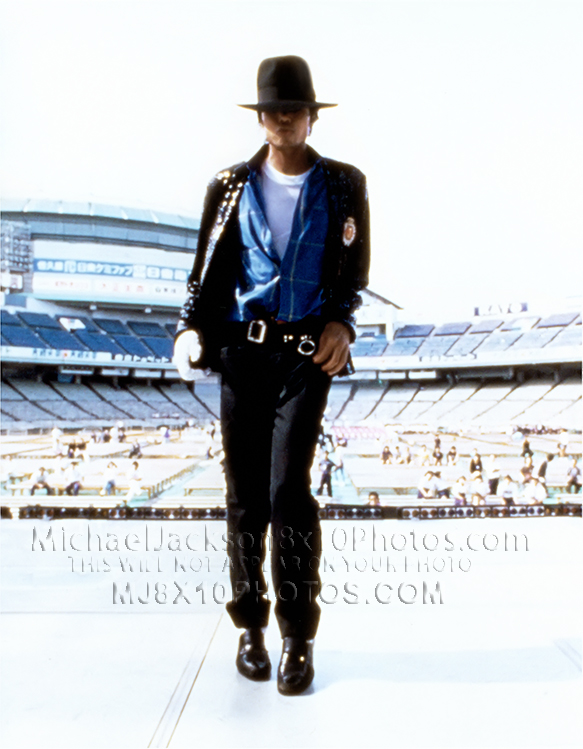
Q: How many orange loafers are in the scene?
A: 0